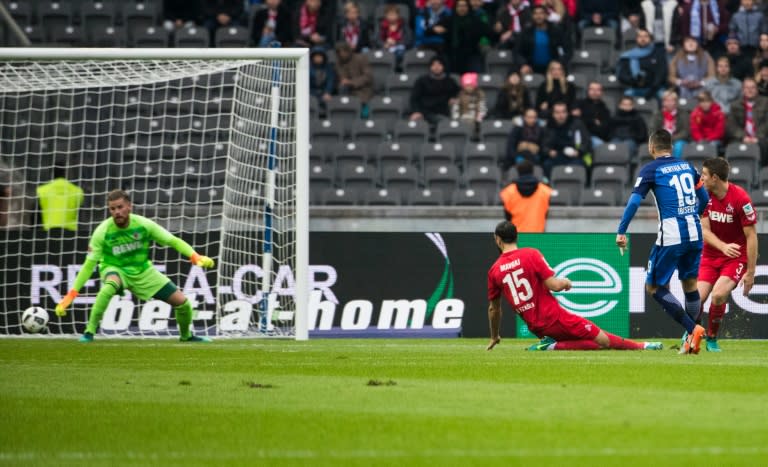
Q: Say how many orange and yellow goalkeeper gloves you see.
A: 2